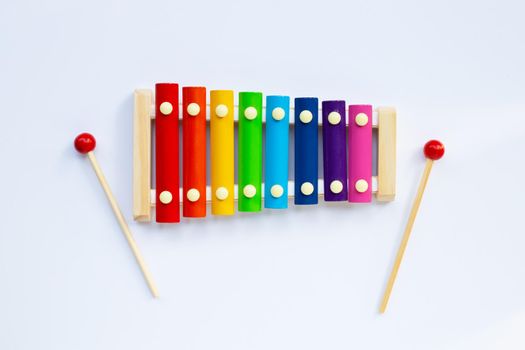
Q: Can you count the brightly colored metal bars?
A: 8